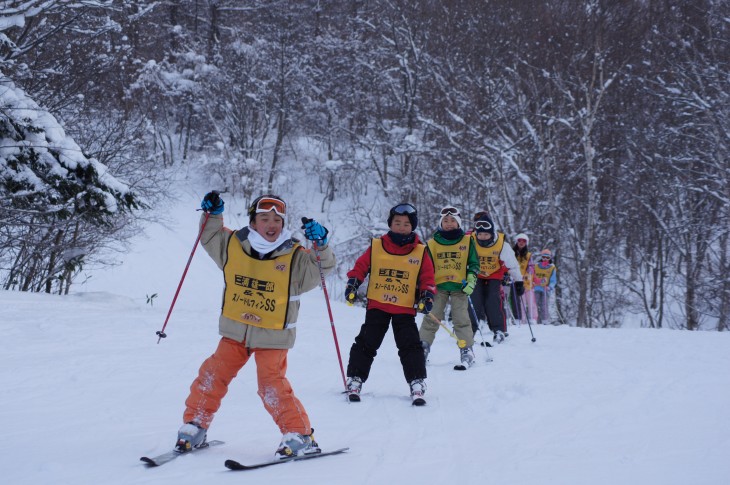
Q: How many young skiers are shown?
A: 6